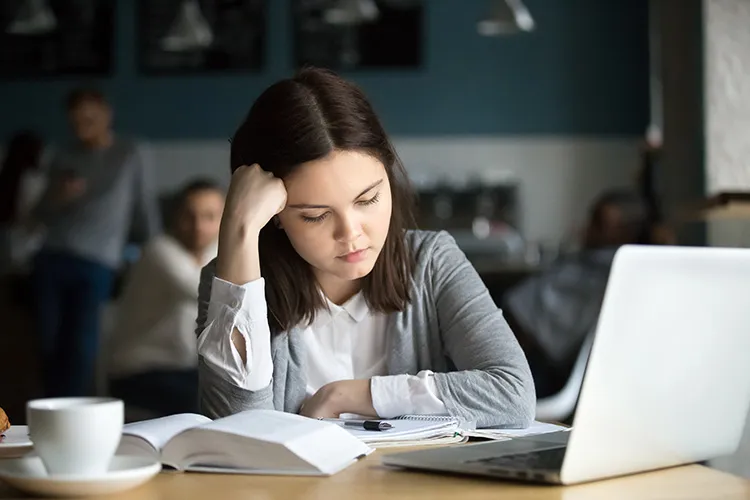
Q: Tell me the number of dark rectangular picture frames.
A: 3